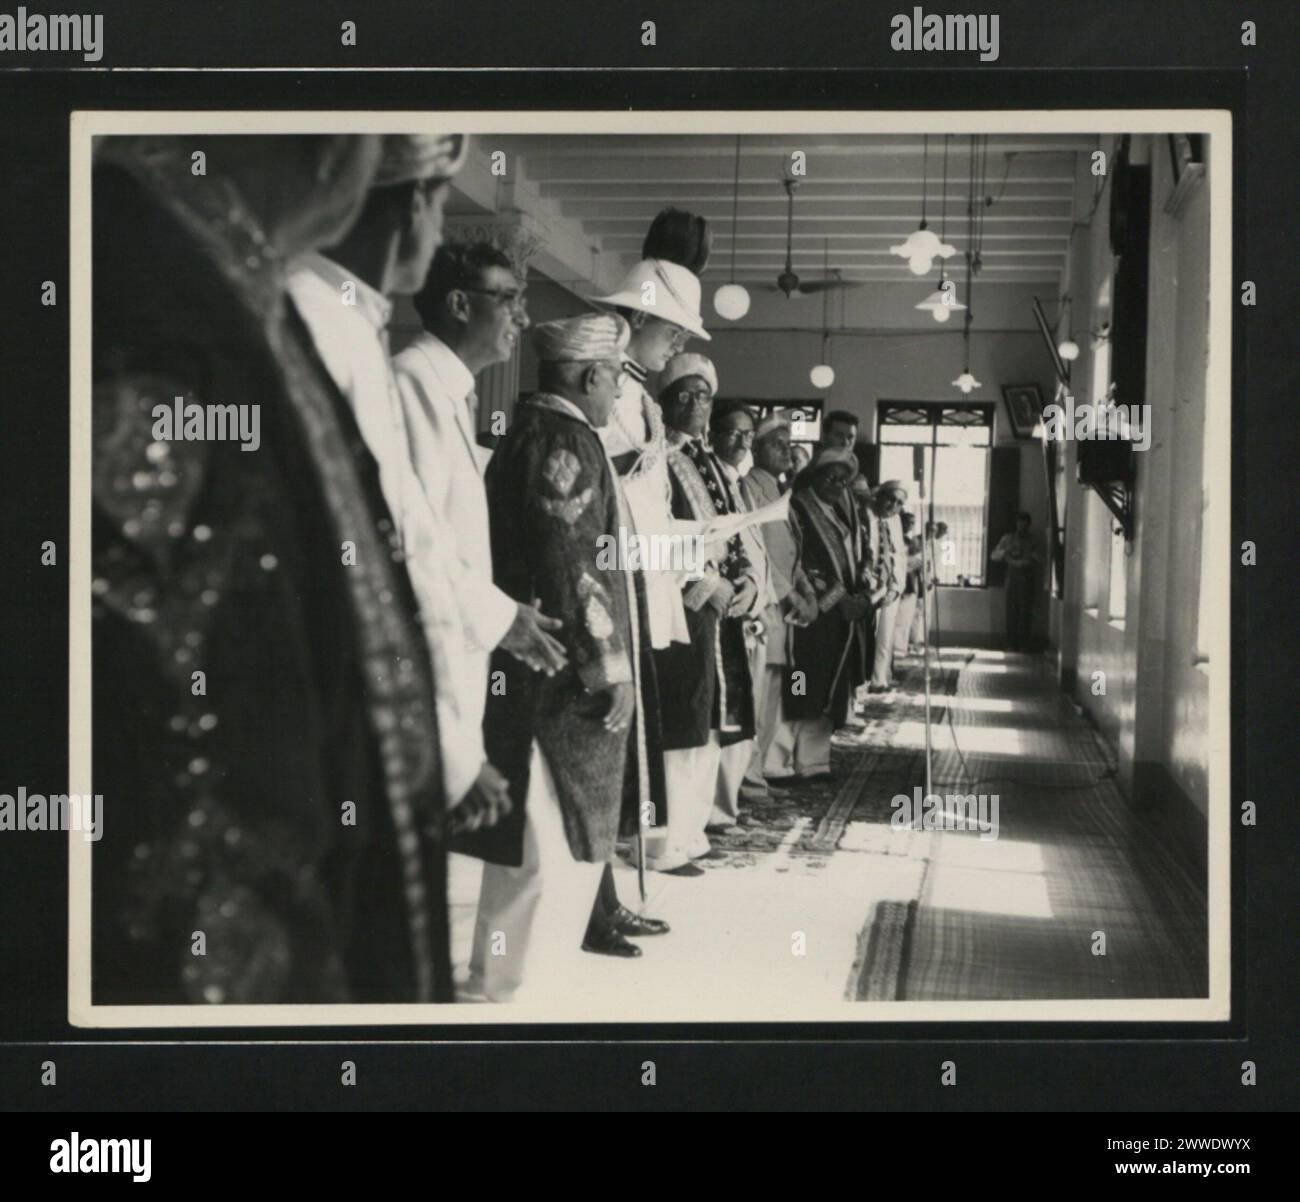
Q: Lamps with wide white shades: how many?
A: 3